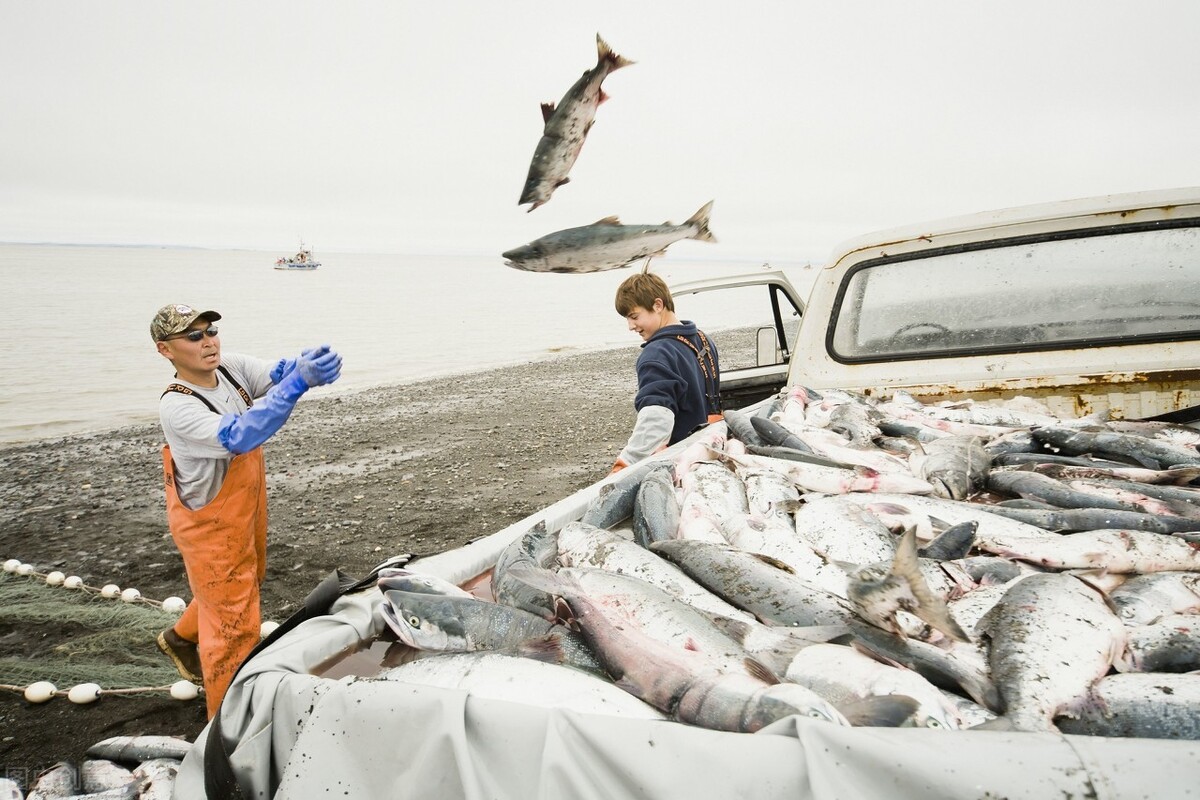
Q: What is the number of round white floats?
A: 11